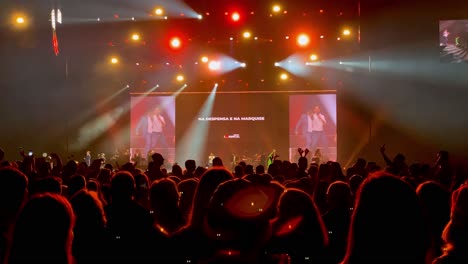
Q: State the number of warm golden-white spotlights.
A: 11